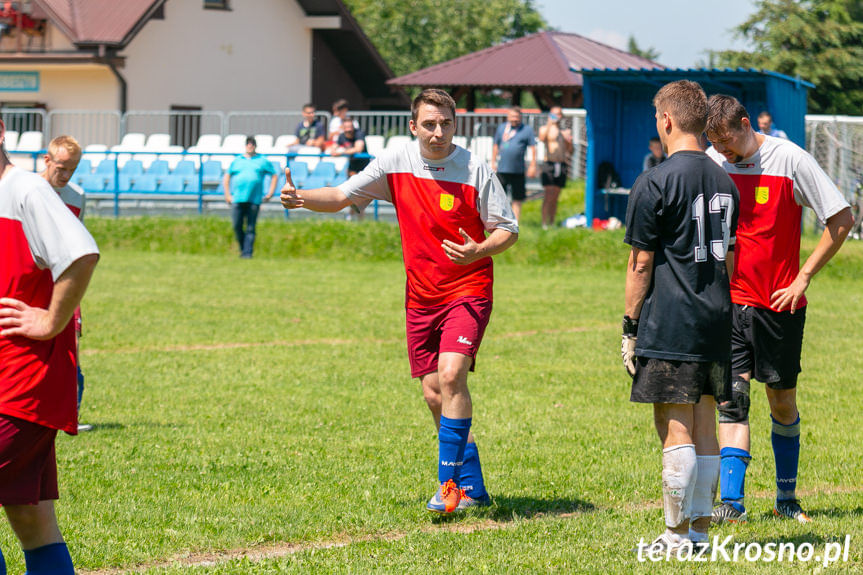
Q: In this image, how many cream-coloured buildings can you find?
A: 1